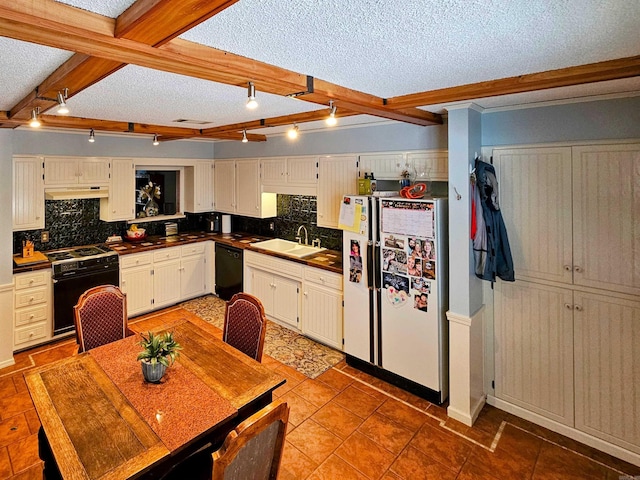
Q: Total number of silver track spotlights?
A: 8